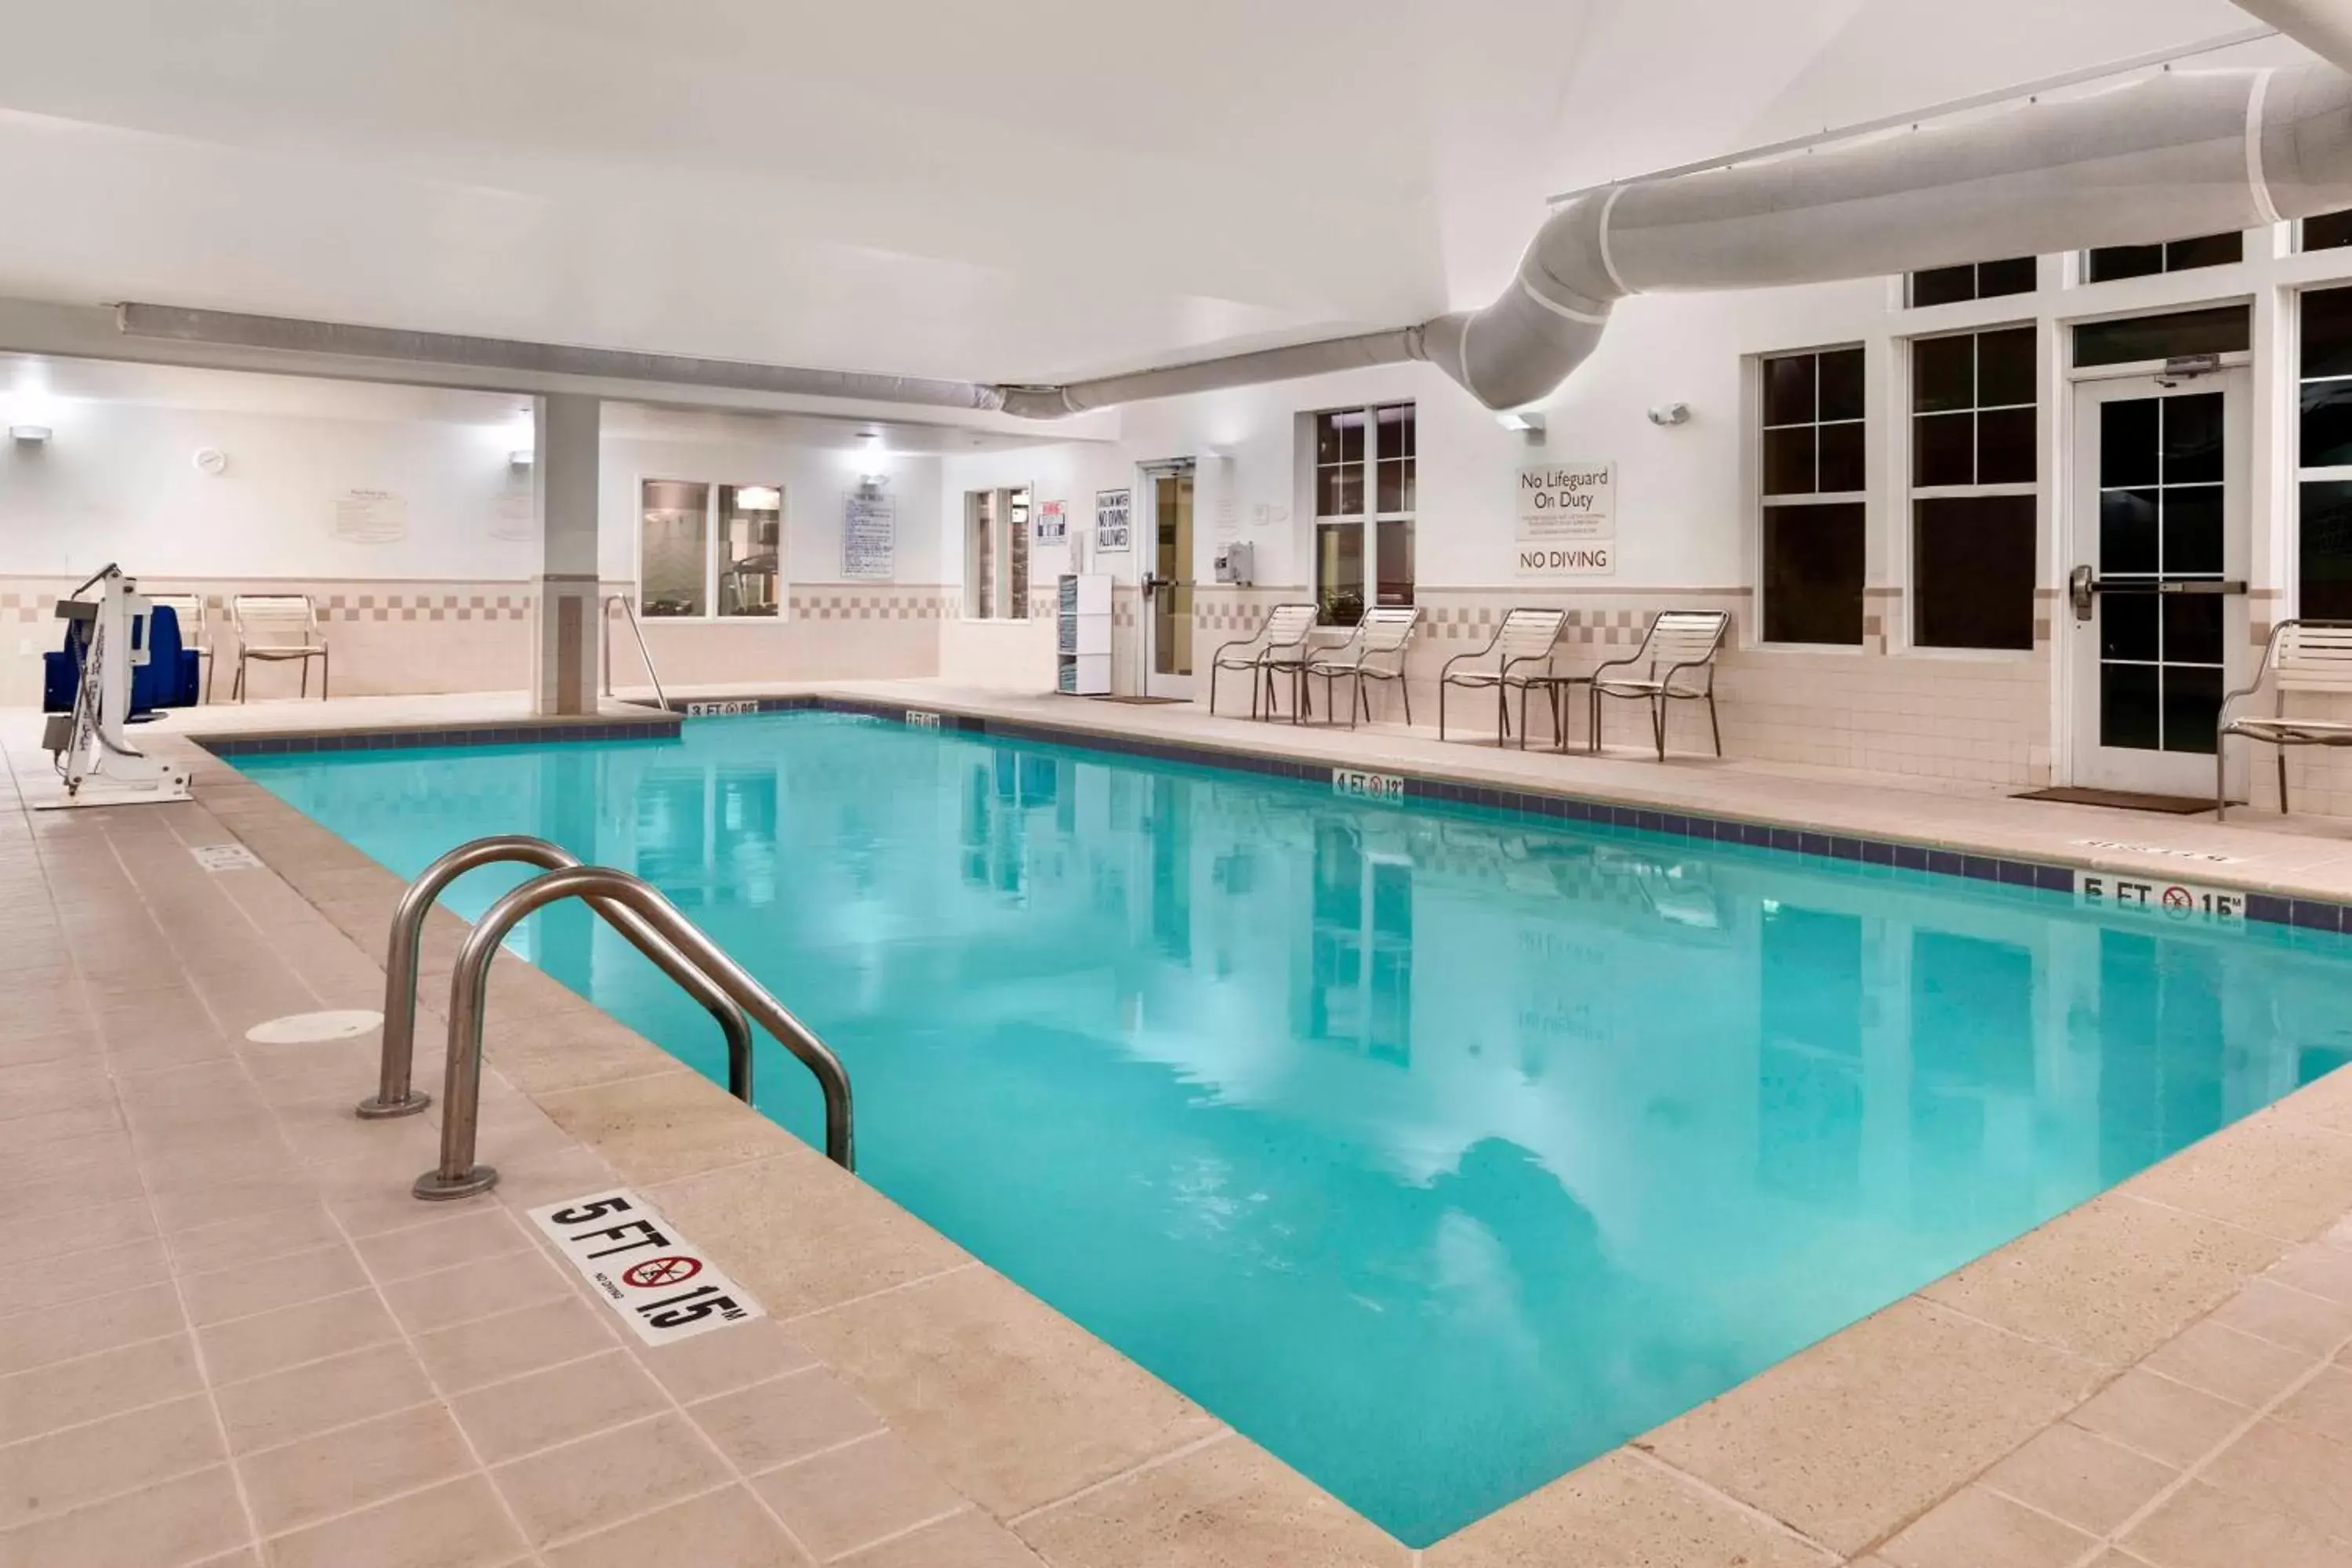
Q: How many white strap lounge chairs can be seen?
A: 7